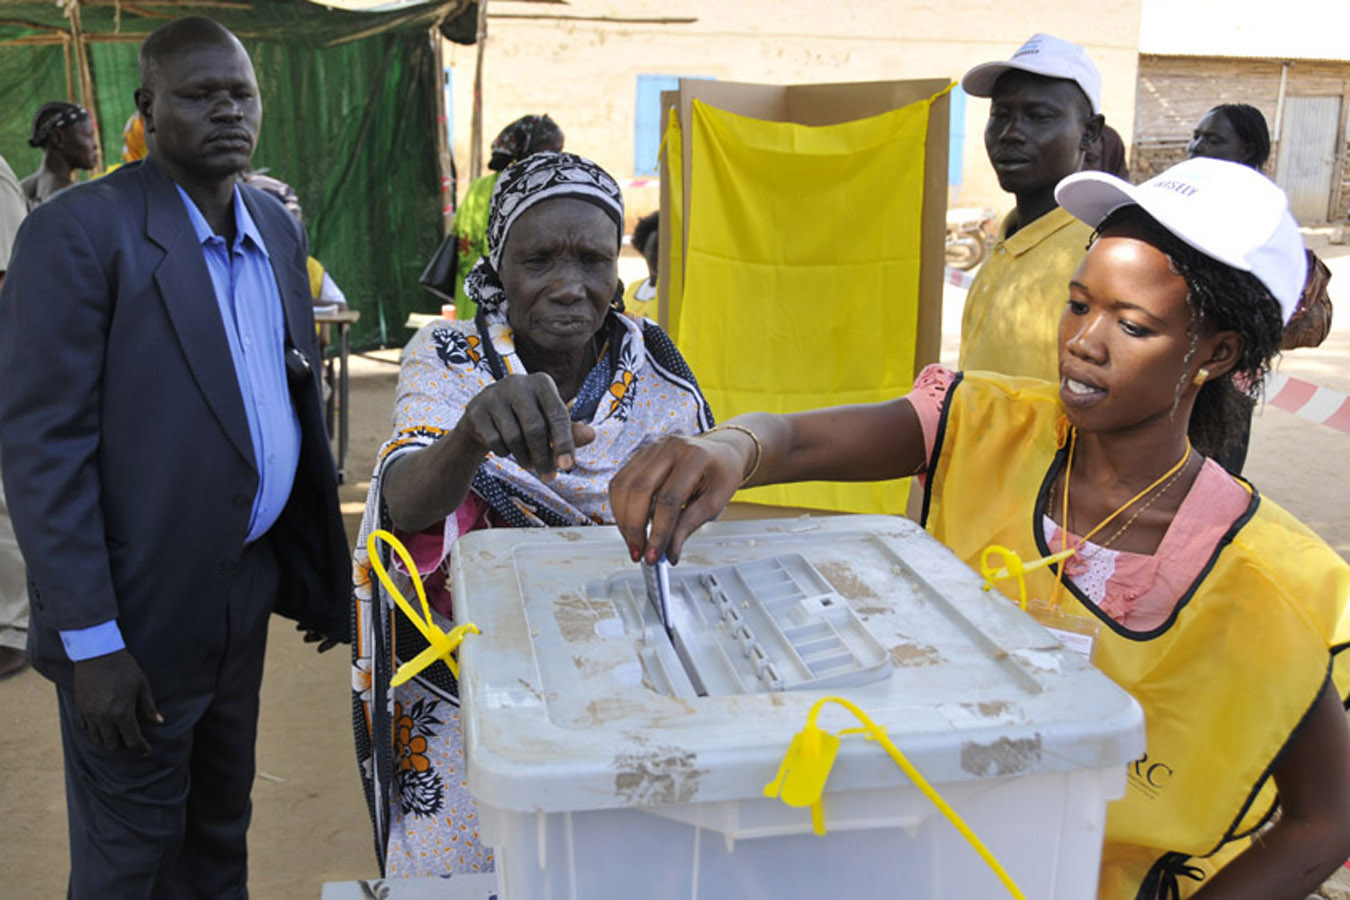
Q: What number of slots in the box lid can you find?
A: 1